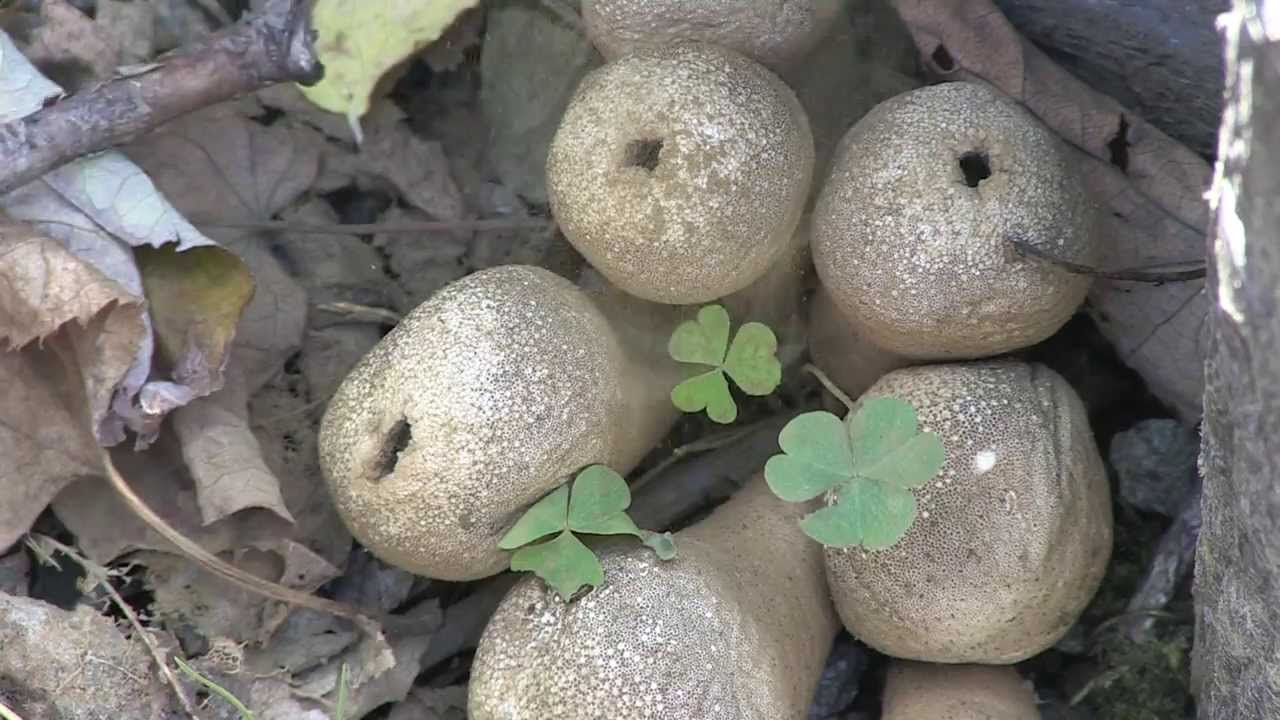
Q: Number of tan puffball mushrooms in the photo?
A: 7